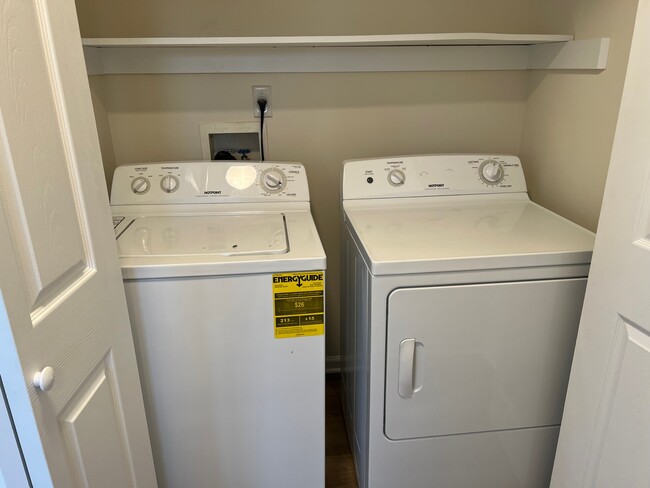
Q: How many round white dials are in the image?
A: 5